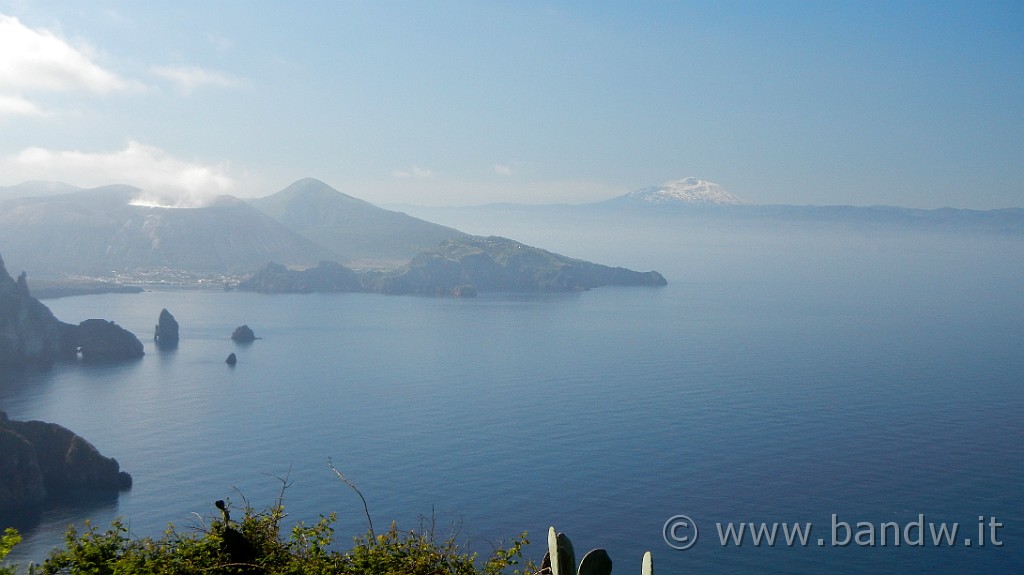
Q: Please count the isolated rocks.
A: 3